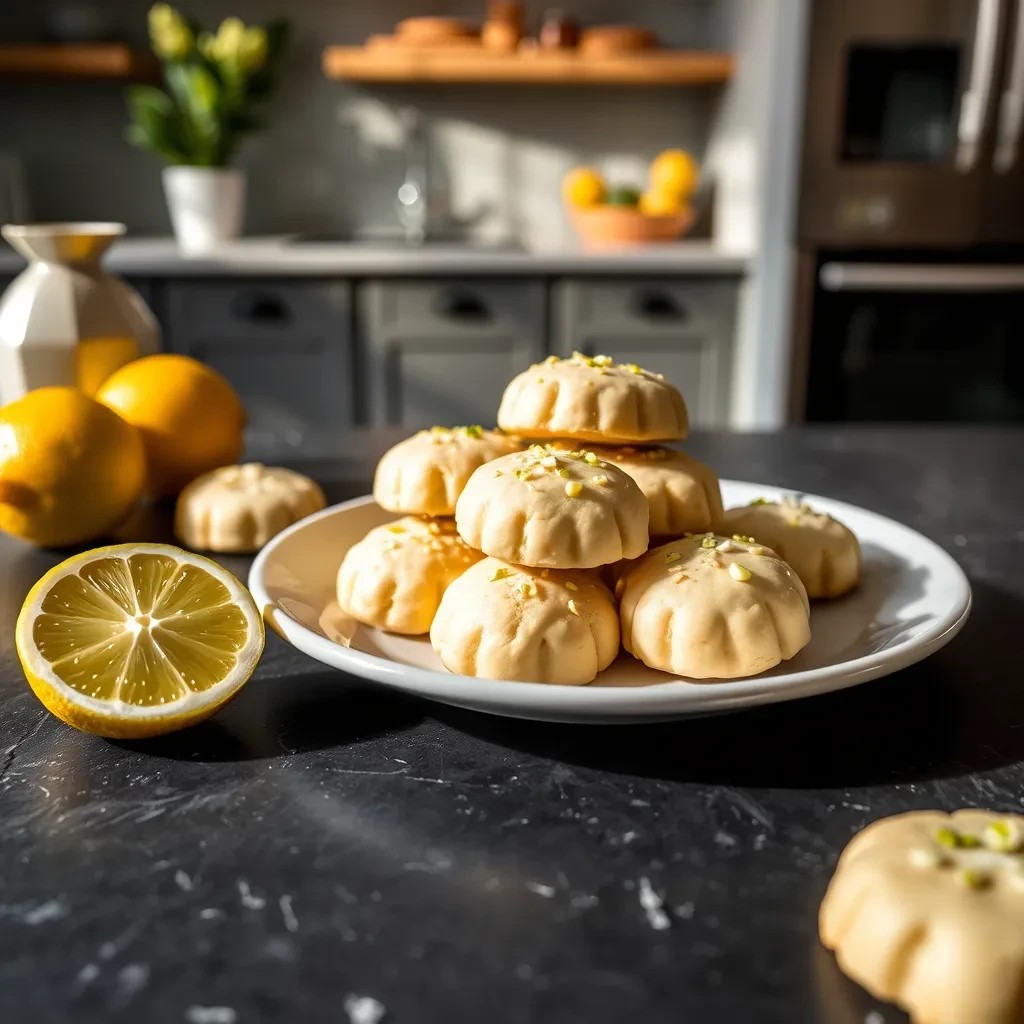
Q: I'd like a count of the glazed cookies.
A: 10